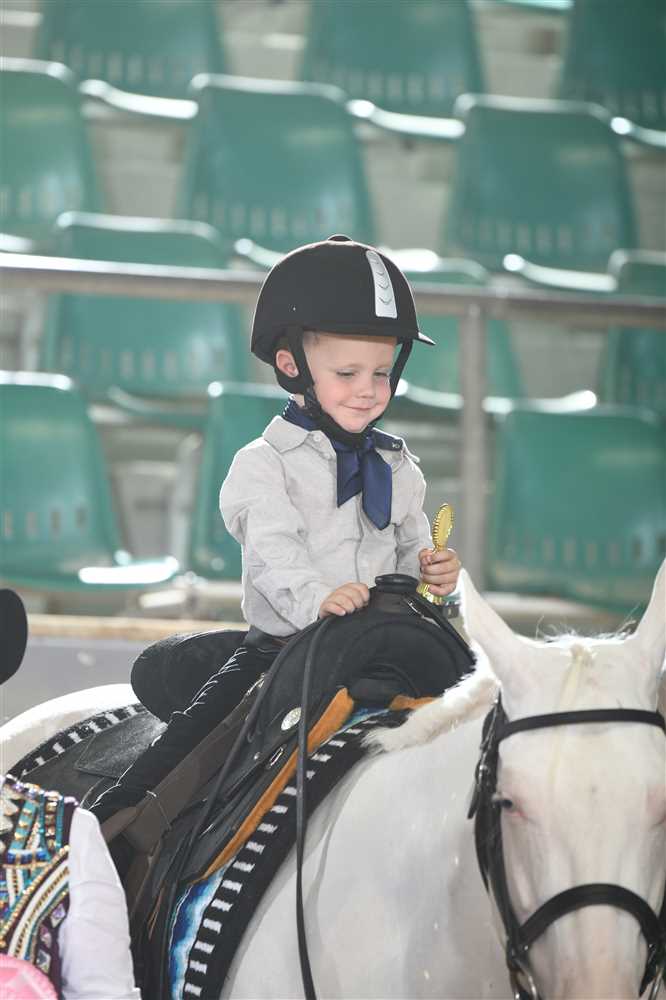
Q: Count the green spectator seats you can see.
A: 12